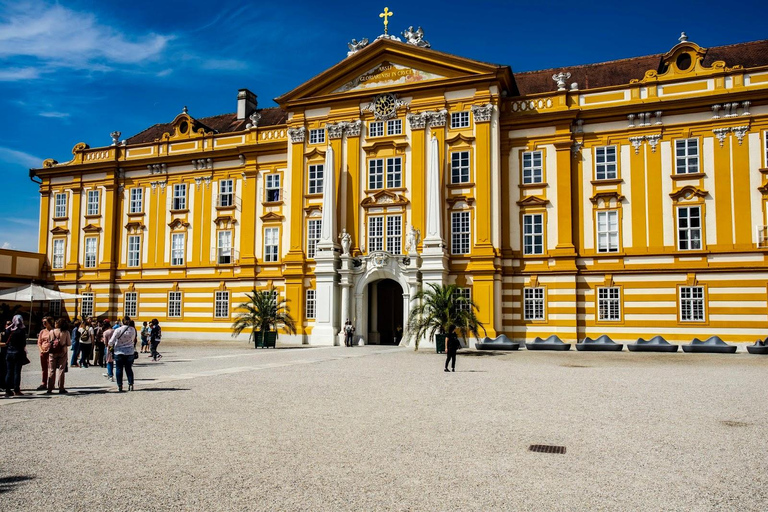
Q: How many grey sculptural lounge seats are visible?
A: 6